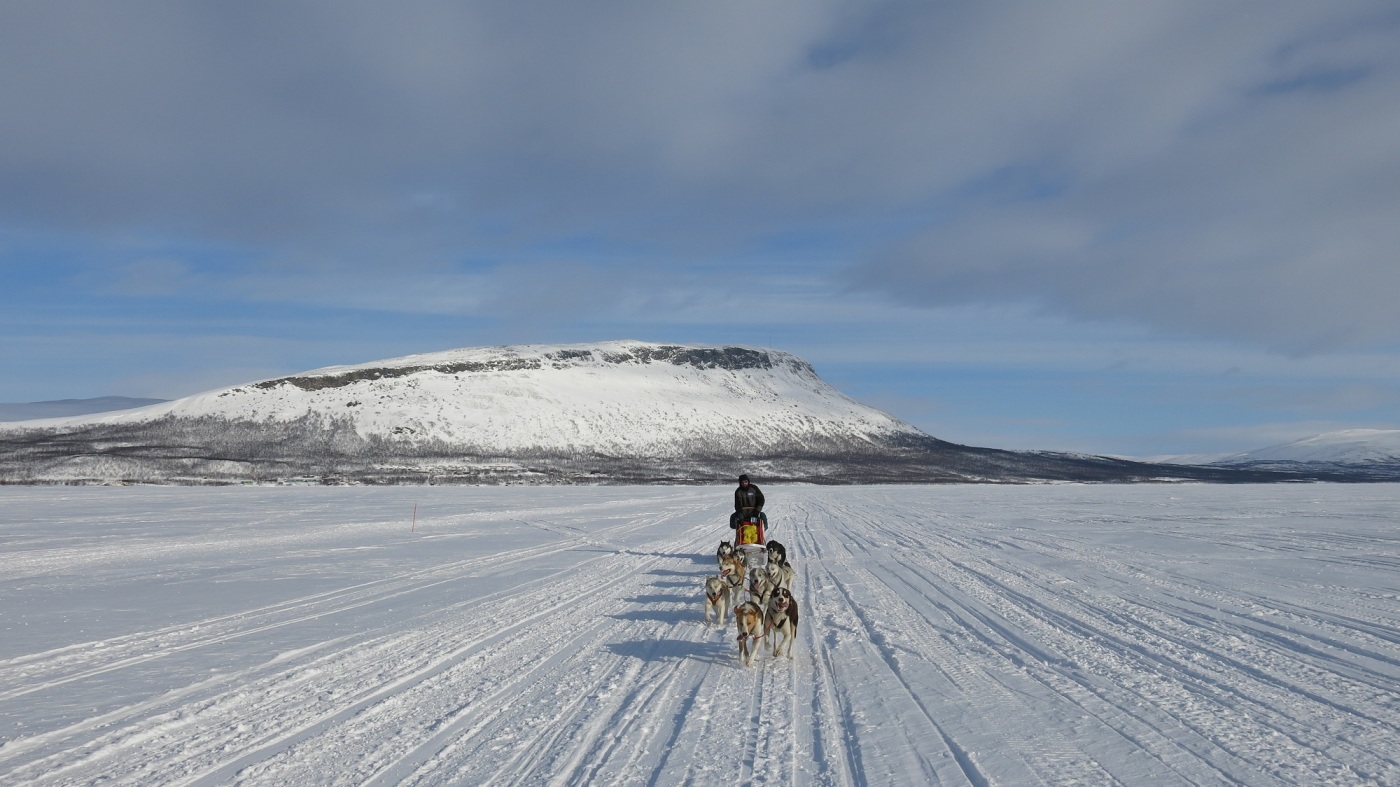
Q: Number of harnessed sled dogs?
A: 9